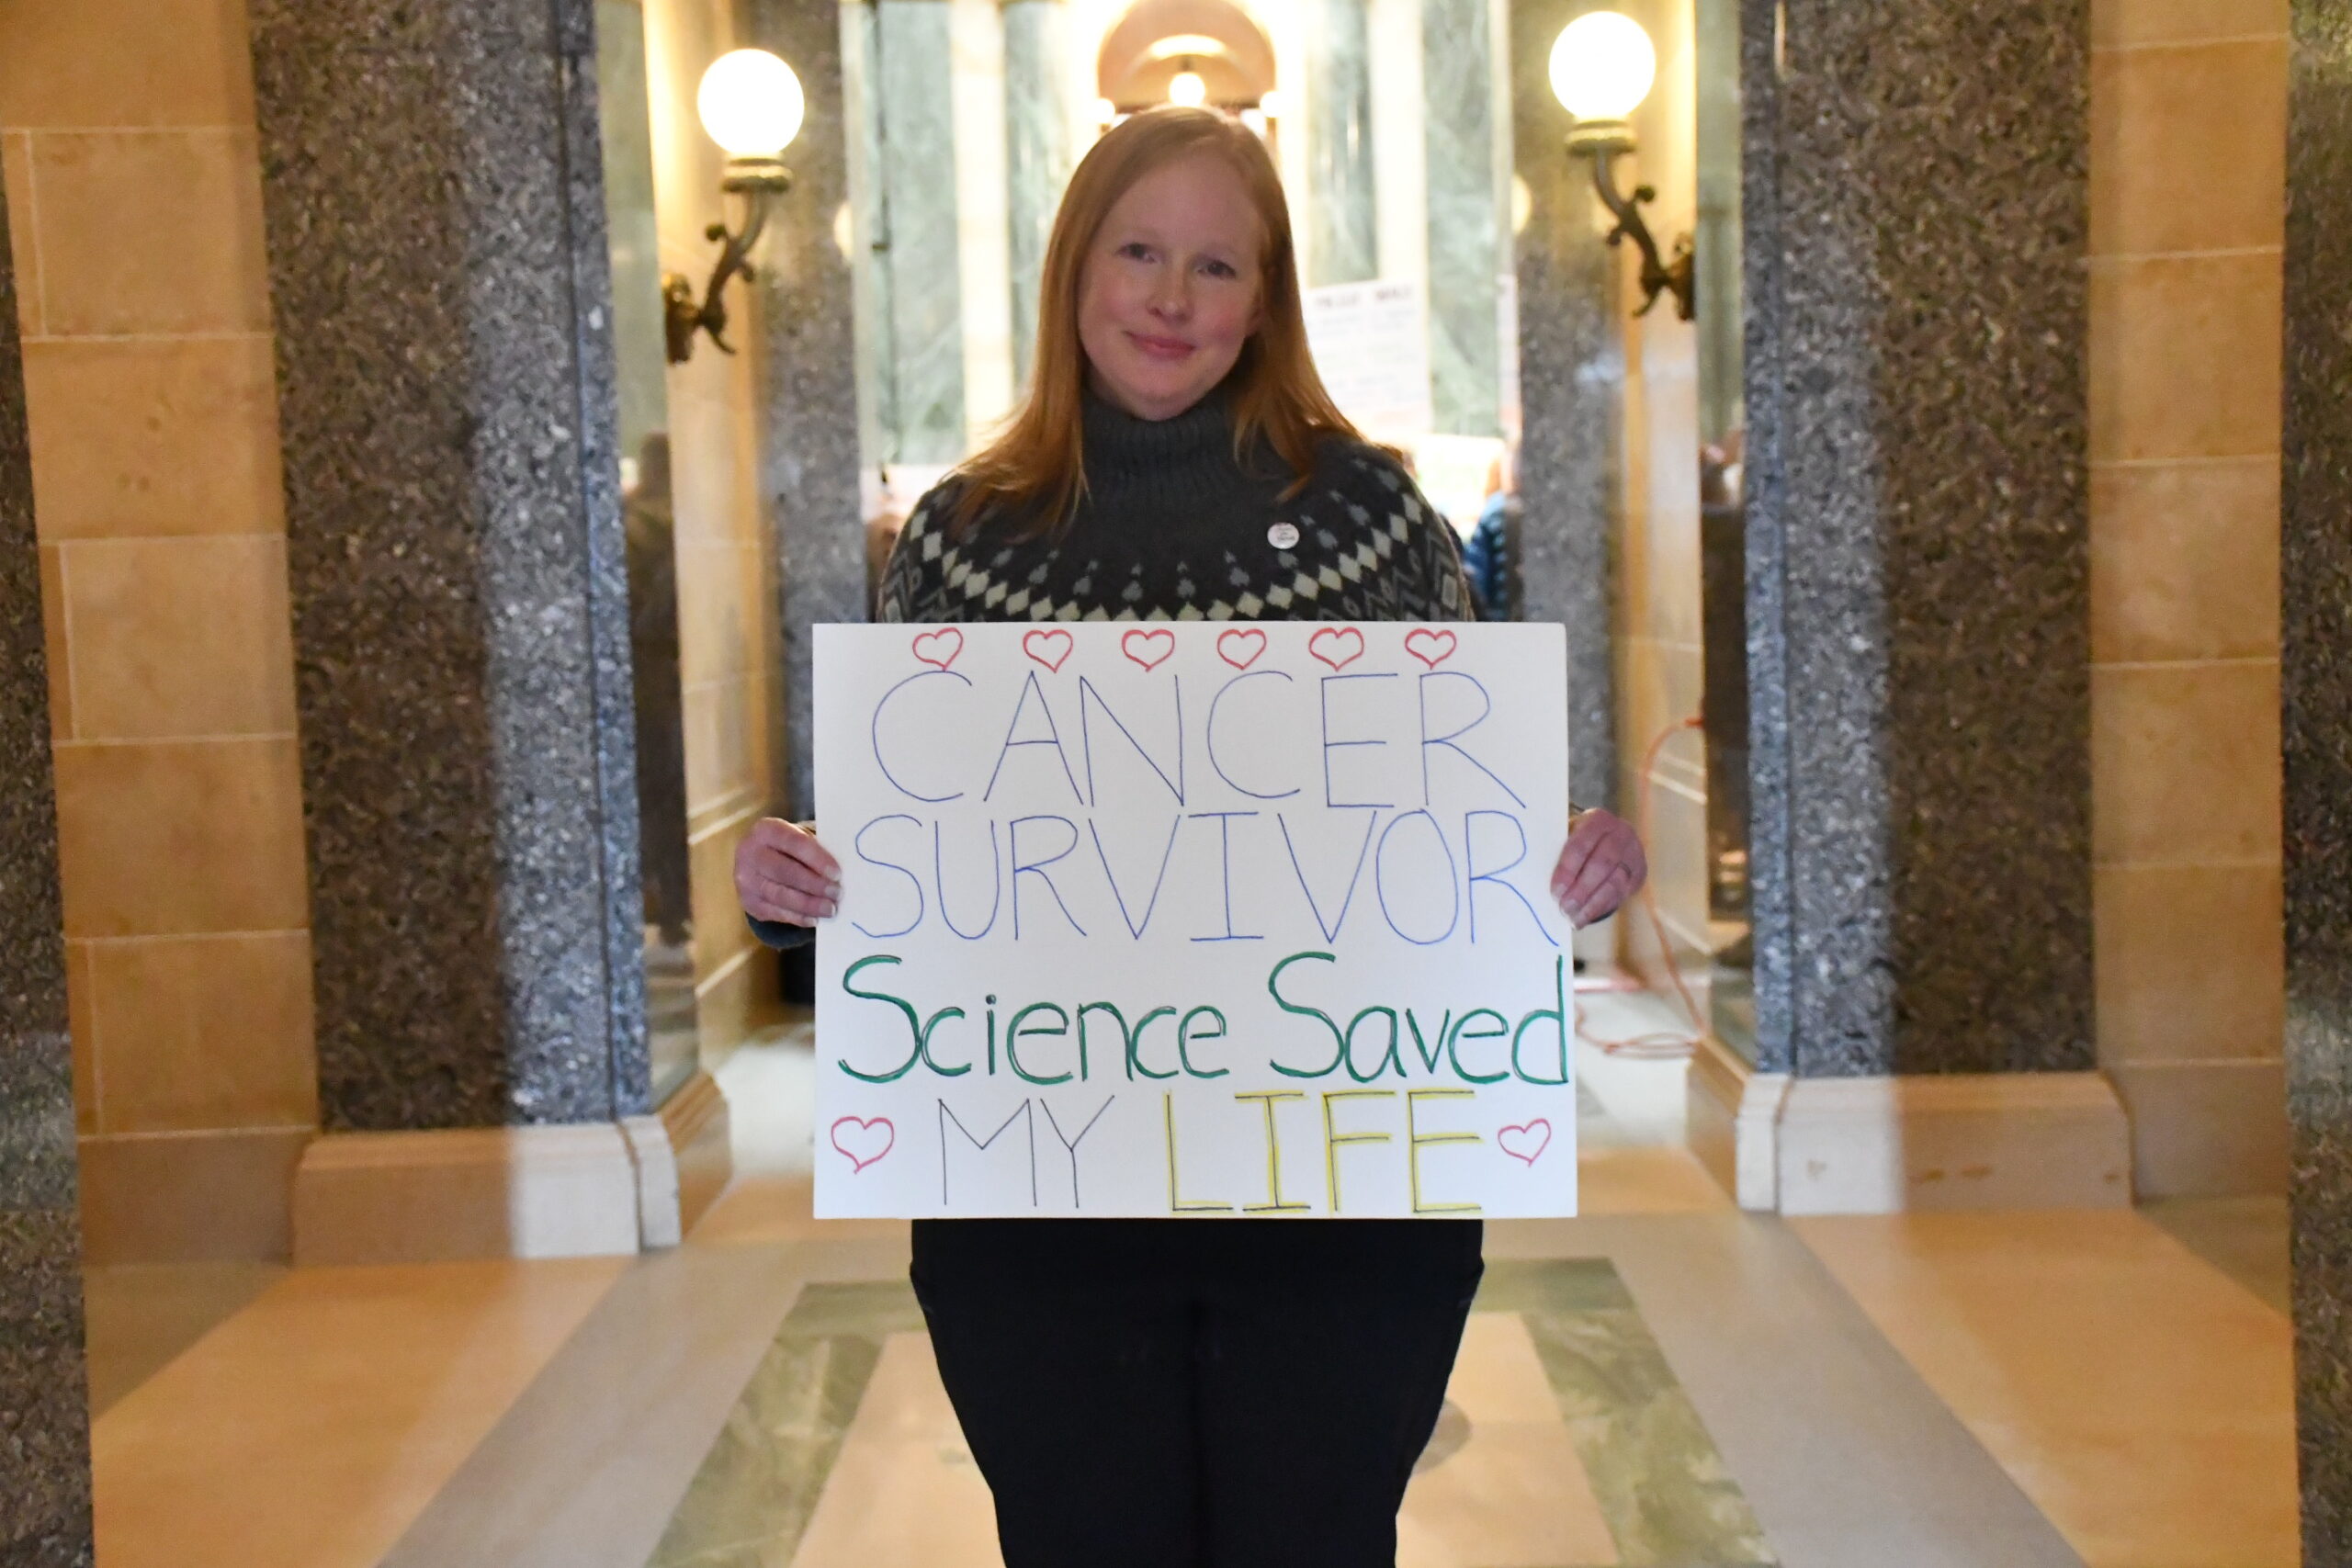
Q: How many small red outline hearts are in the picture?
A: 8